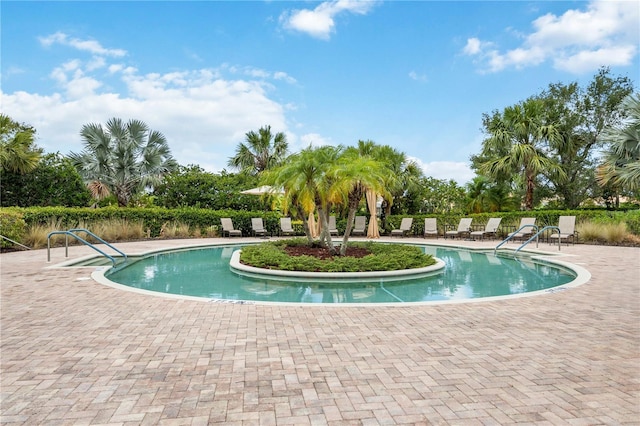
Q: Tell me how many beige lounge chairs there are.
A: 11